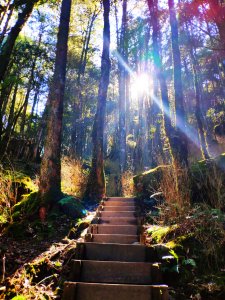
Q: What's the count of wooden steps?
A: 10